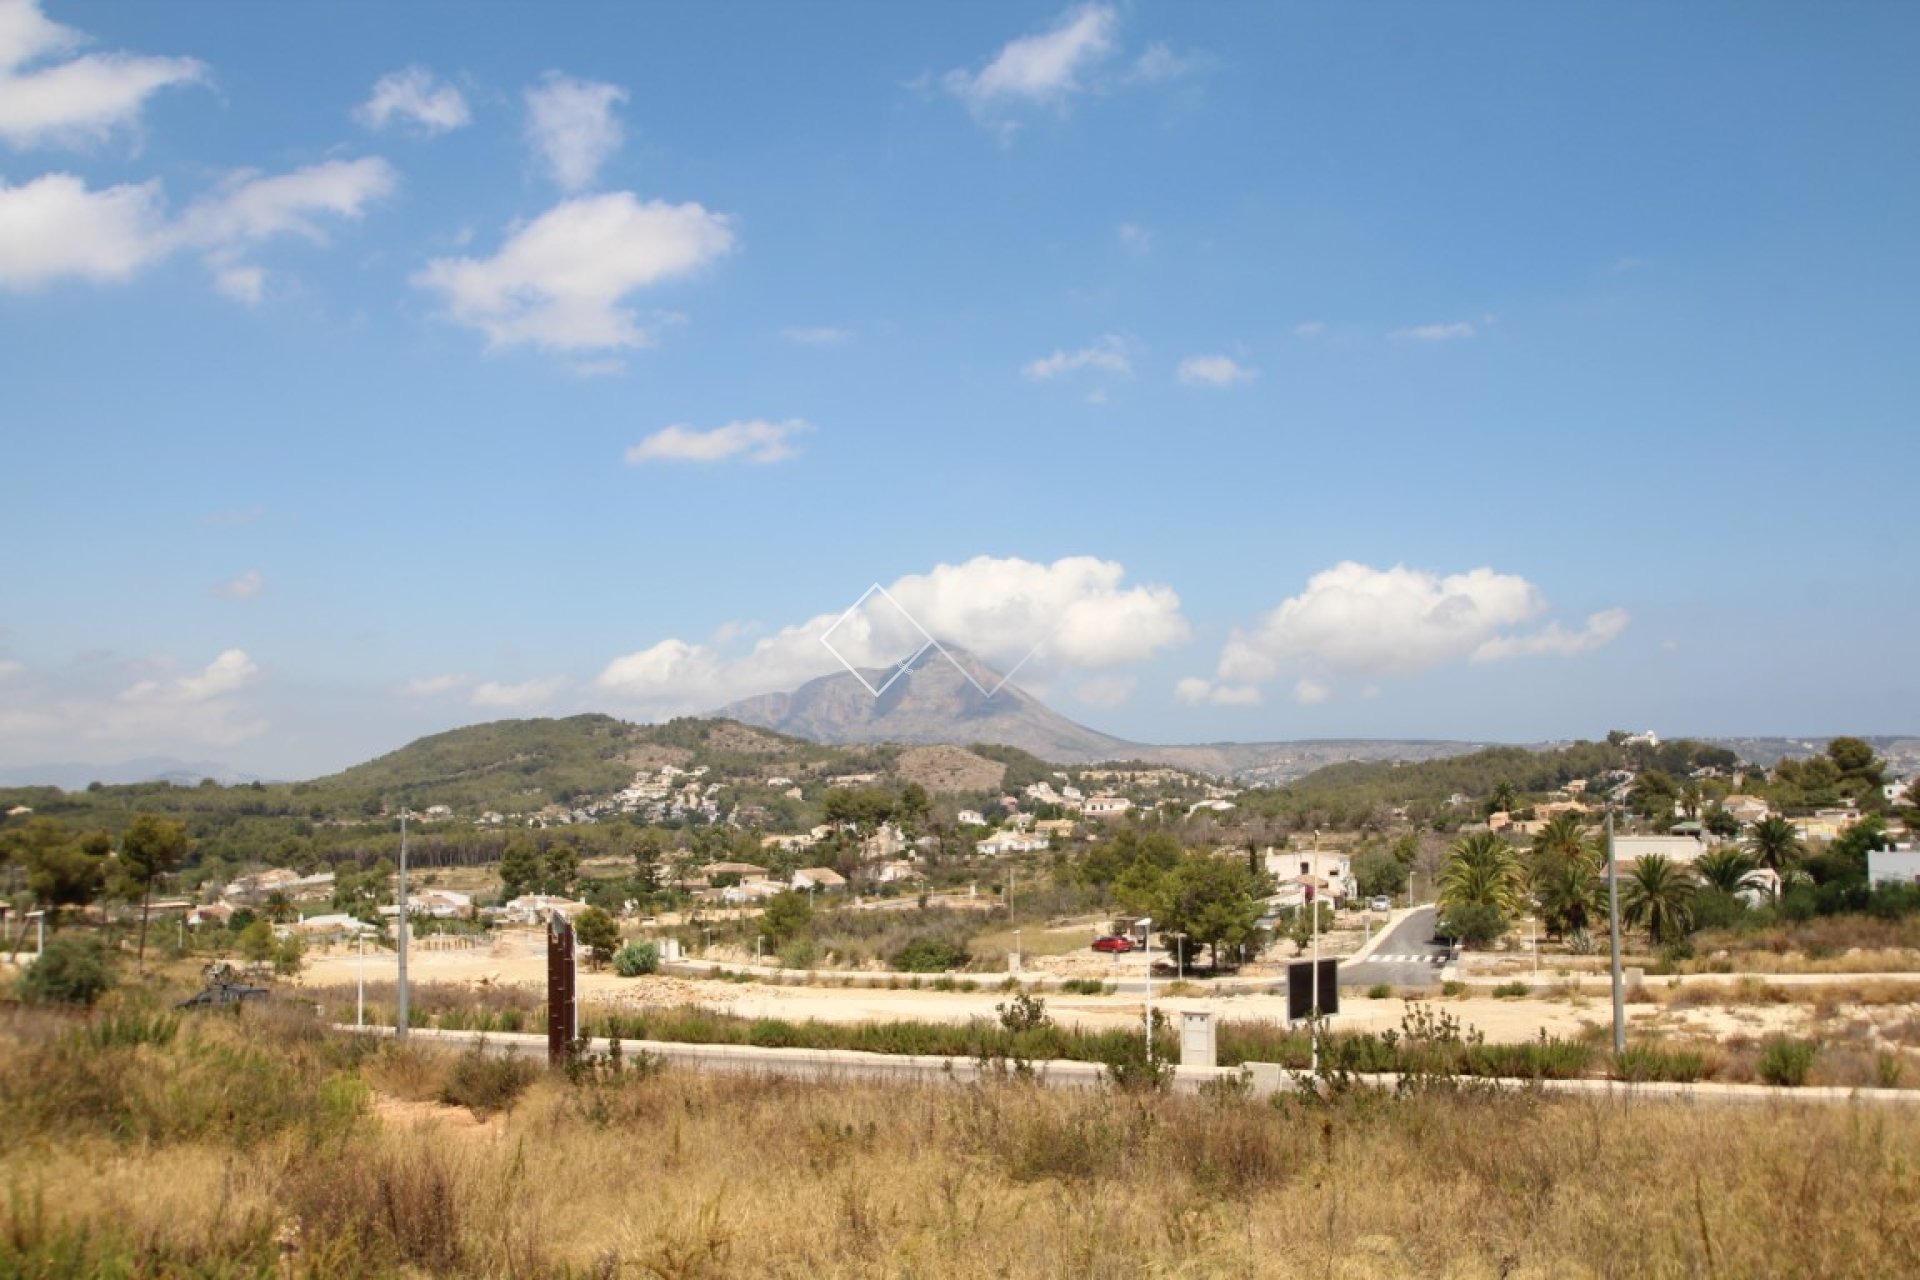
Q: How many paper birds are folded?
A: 0